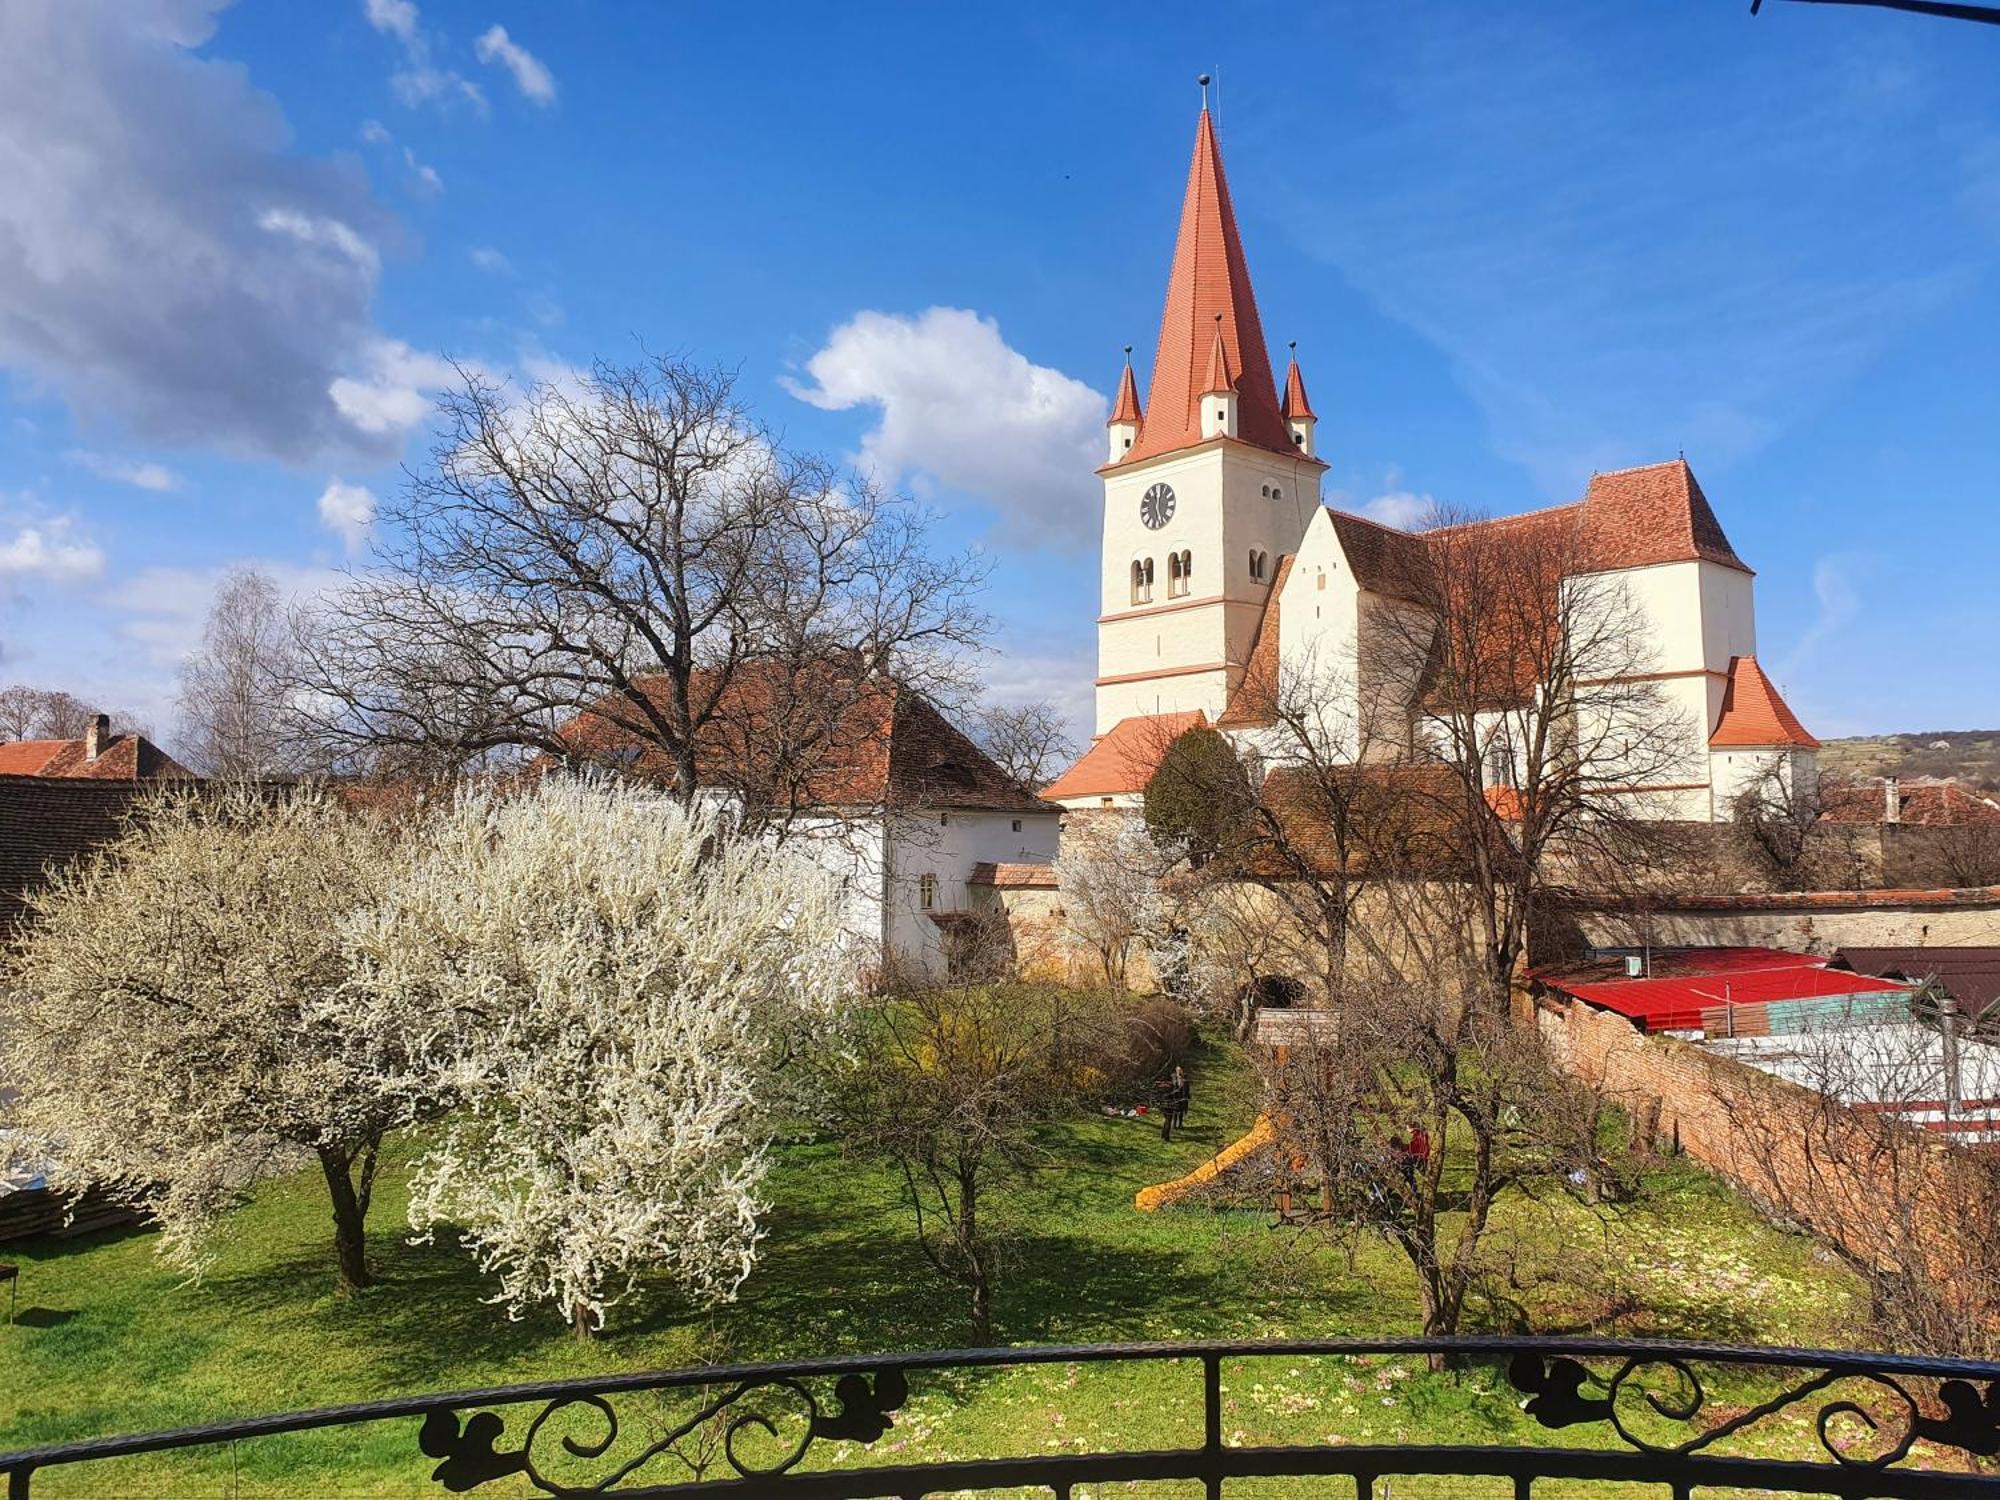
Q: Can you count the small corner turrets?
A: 3